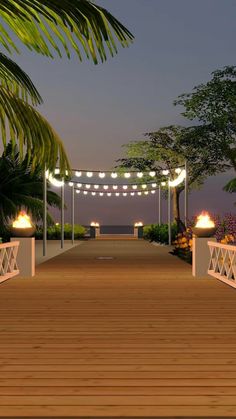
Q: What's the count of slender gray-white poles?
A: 6